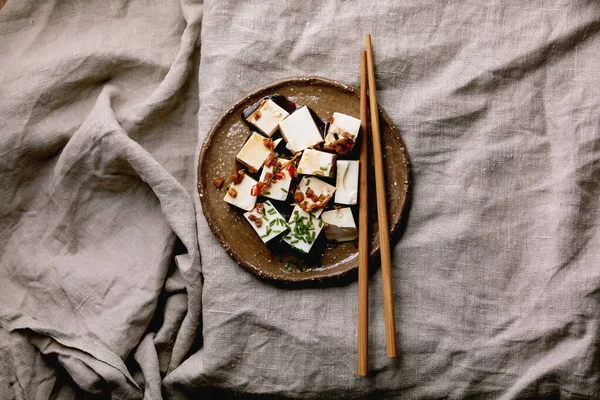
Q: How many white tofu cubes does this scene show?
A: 12